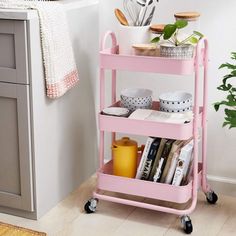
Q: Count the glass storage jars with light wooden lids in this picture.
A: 3